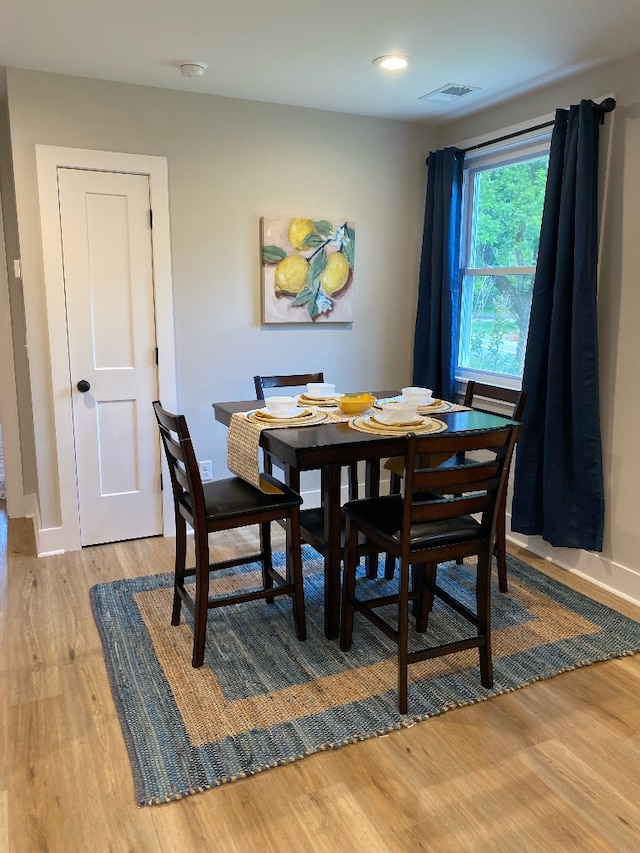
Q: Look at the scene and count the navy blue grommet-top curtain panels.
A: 2